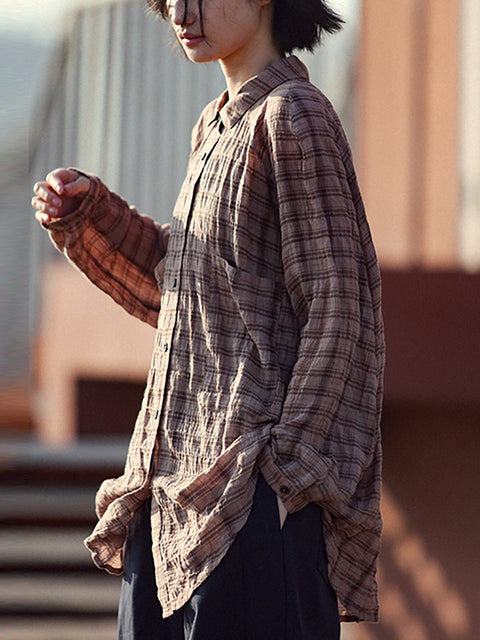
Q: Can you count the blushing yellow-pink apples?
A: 0